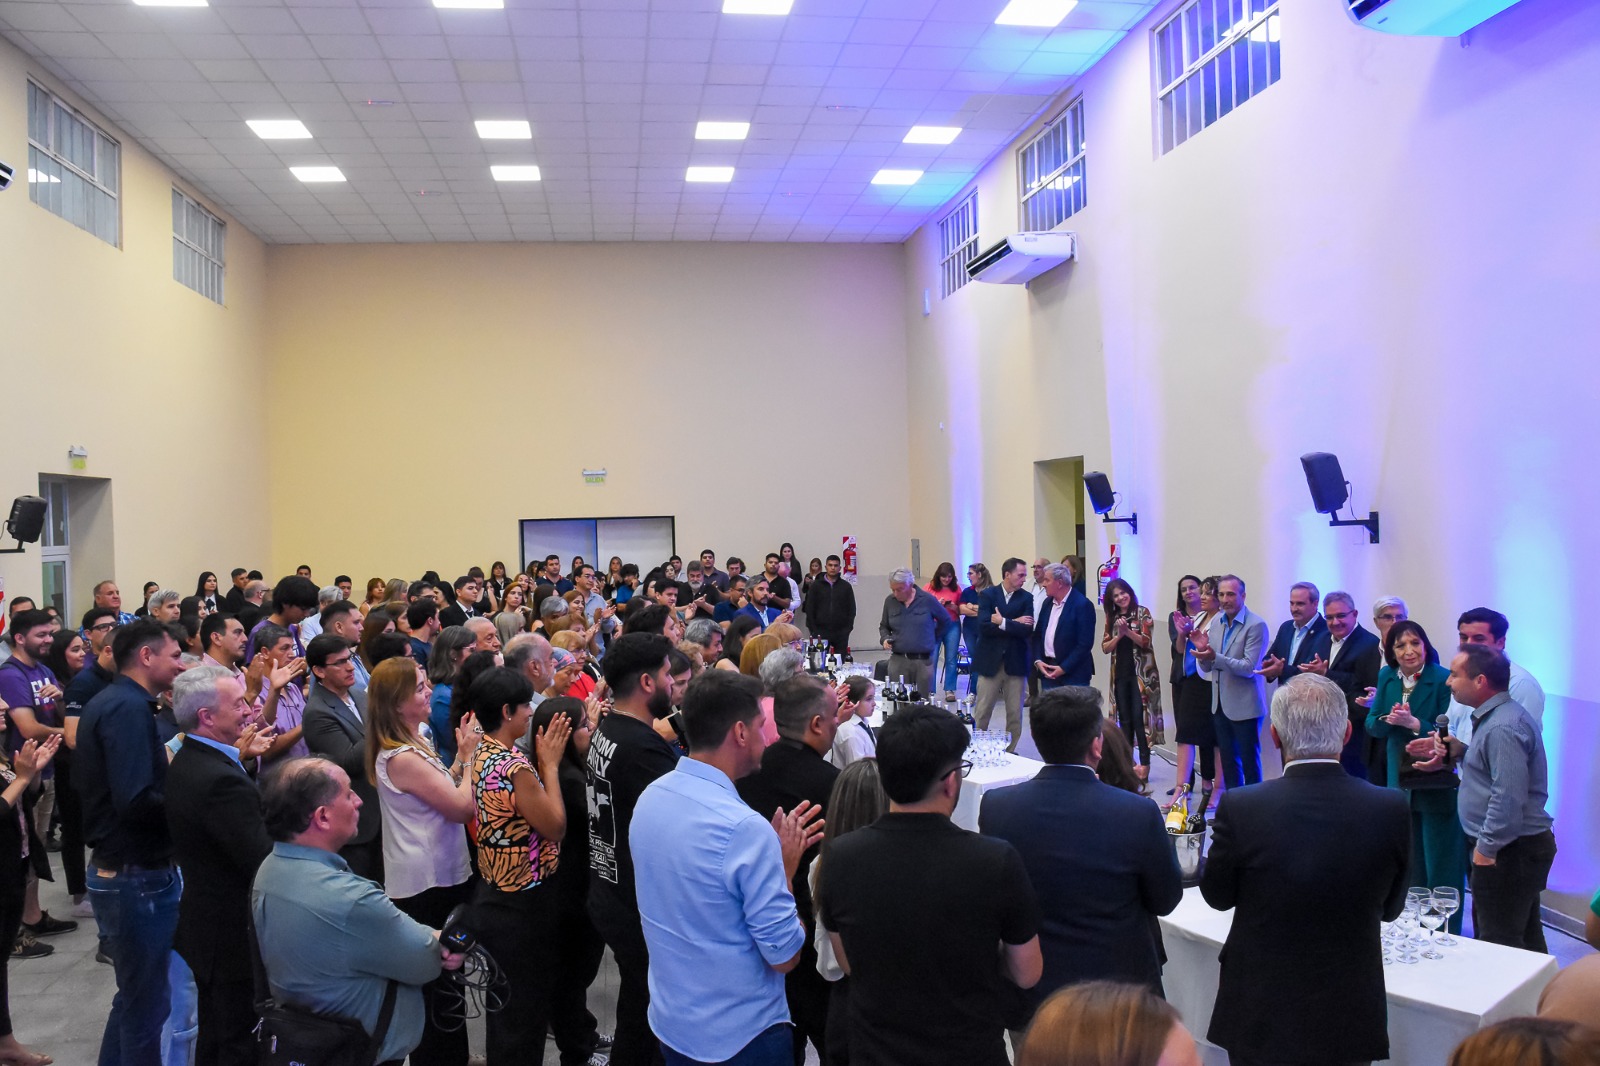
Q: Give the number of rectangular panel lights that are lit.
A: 12